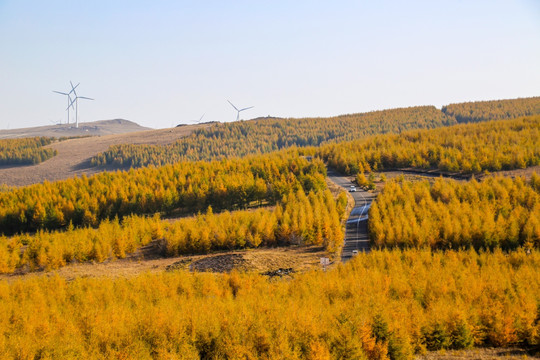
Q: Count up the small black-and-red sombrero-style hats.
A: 0